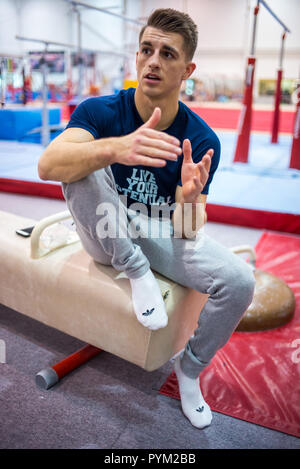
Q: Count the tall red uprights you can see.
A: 3